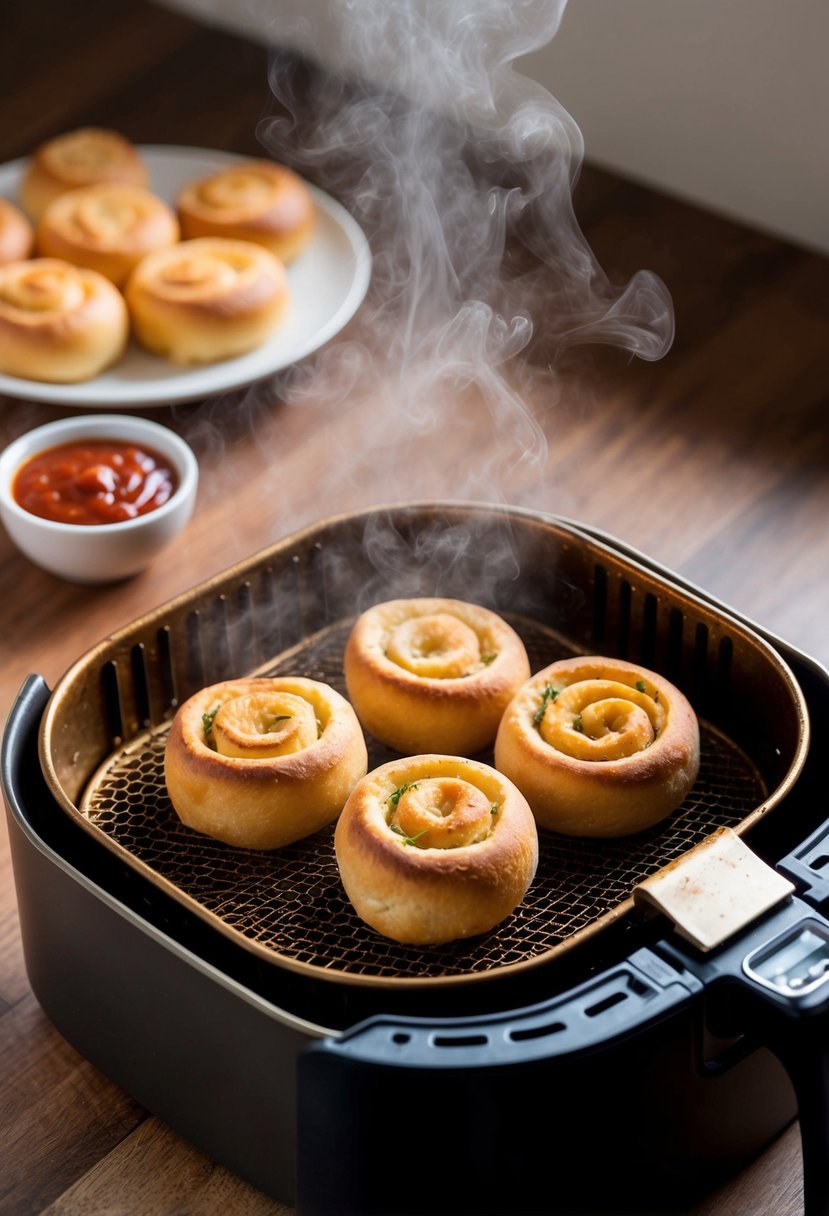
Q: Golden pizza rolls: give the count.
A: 10